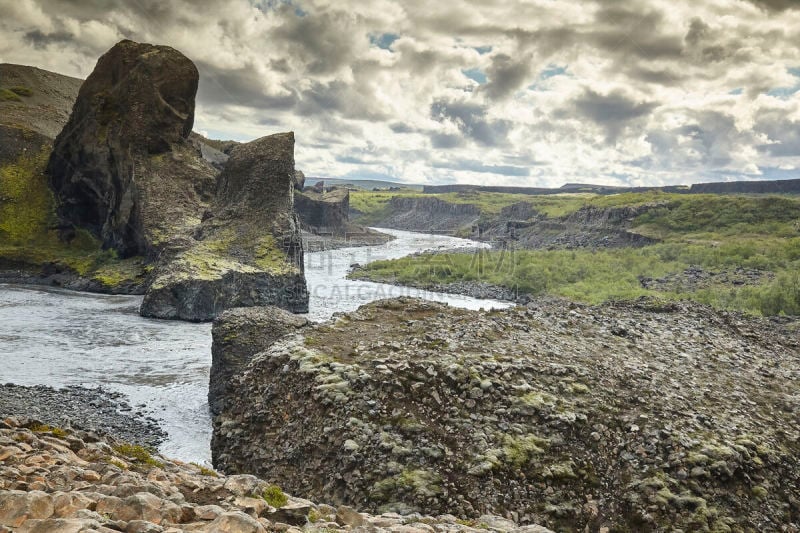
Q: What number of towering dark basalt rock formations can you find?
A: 2